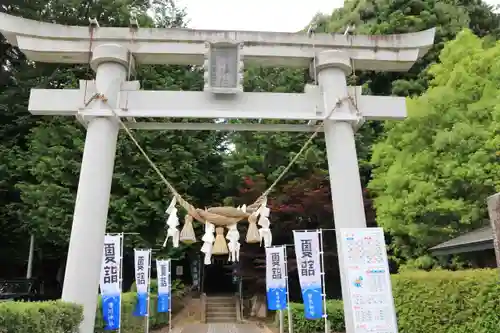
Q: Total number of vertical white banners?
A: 5